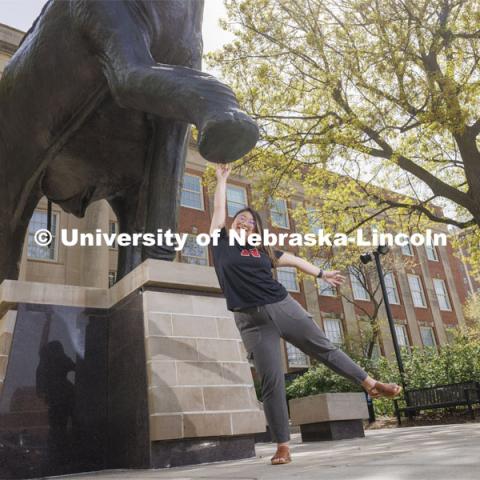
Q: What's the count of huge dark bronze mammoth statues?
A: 1